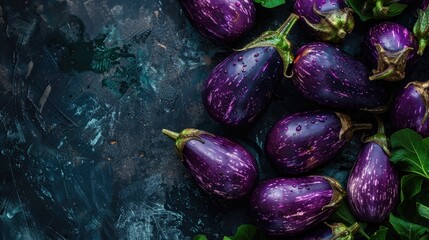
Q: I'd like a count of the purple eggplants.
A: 12